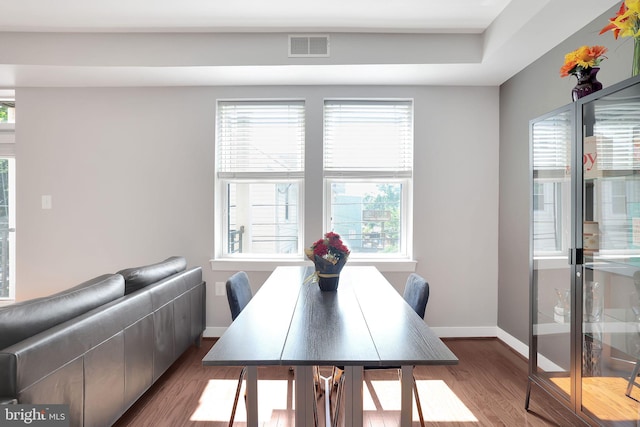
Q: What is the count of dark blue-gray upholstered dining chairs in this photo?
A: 2